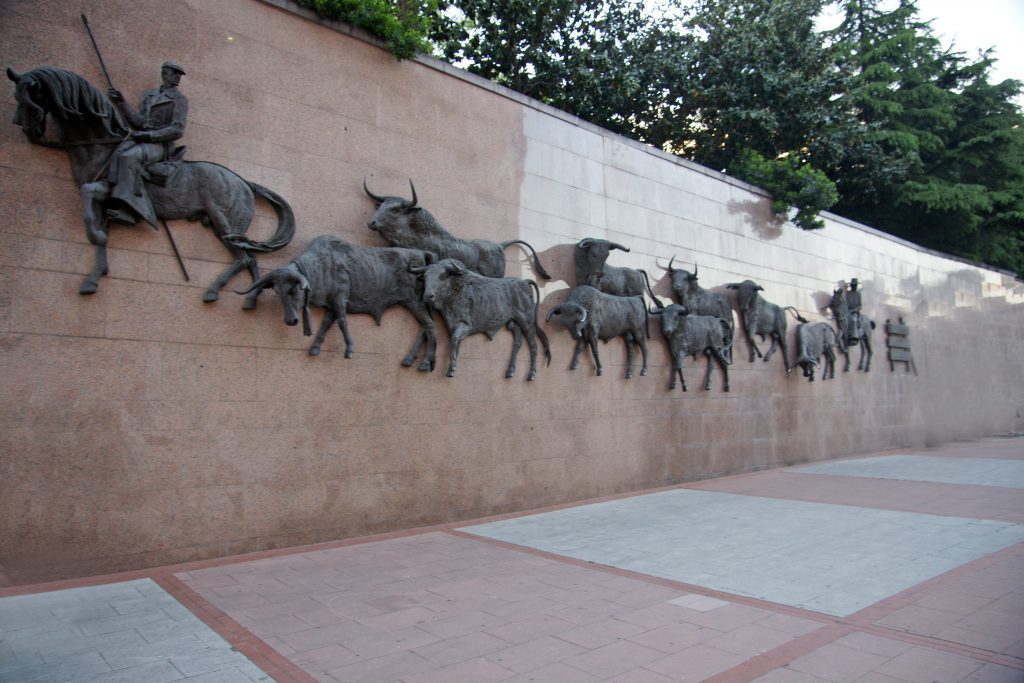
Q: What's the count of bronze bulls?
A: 9